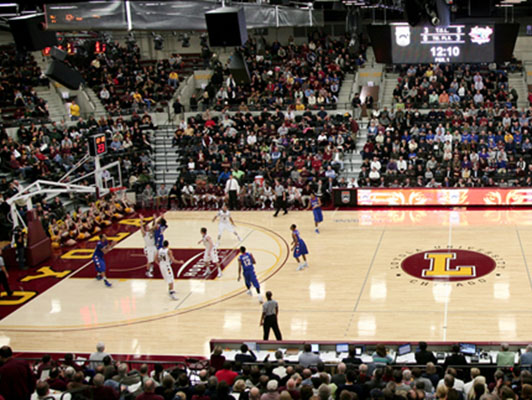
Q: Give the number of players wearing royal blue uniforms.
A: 5